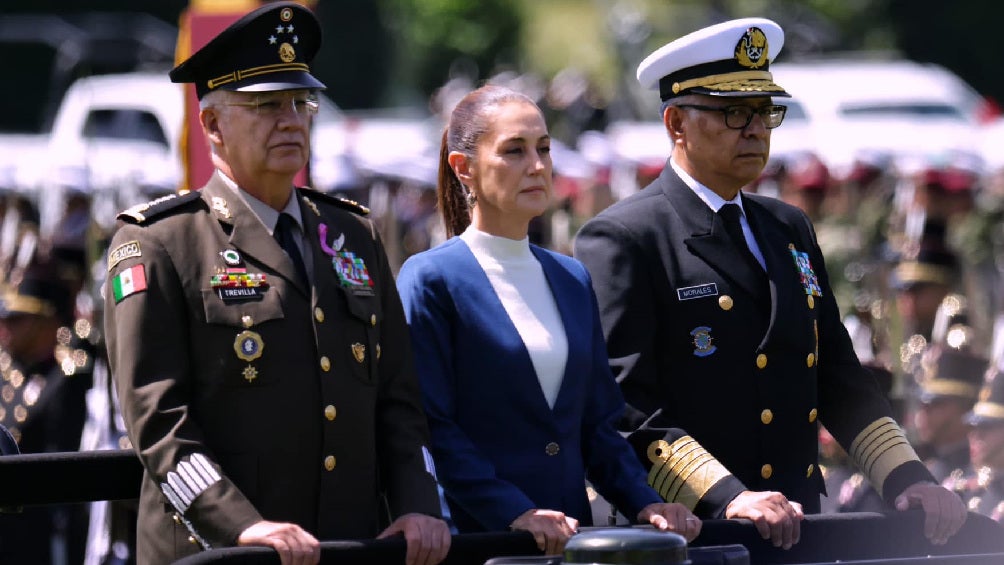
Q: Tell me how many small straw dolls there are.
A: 0